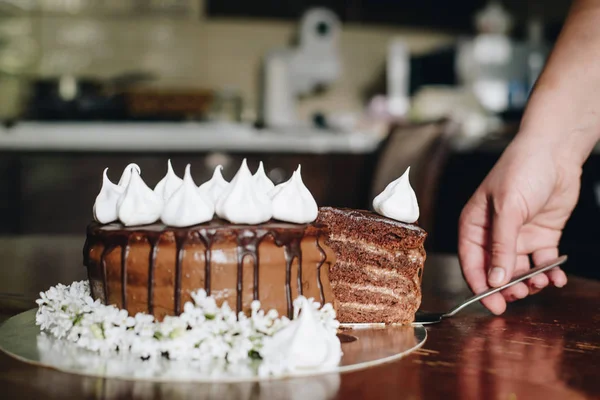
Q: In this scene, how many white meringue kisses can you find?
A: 10